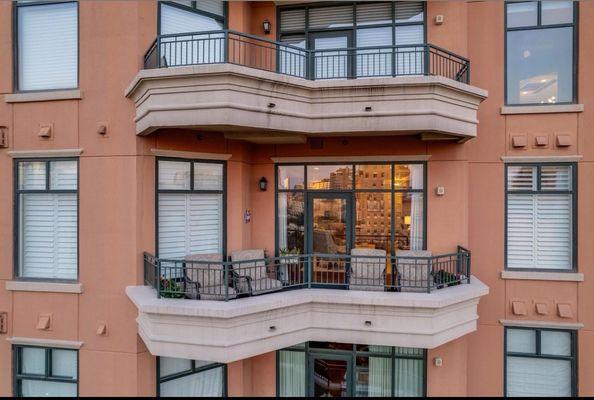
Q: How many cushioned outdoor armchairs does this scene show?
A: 4